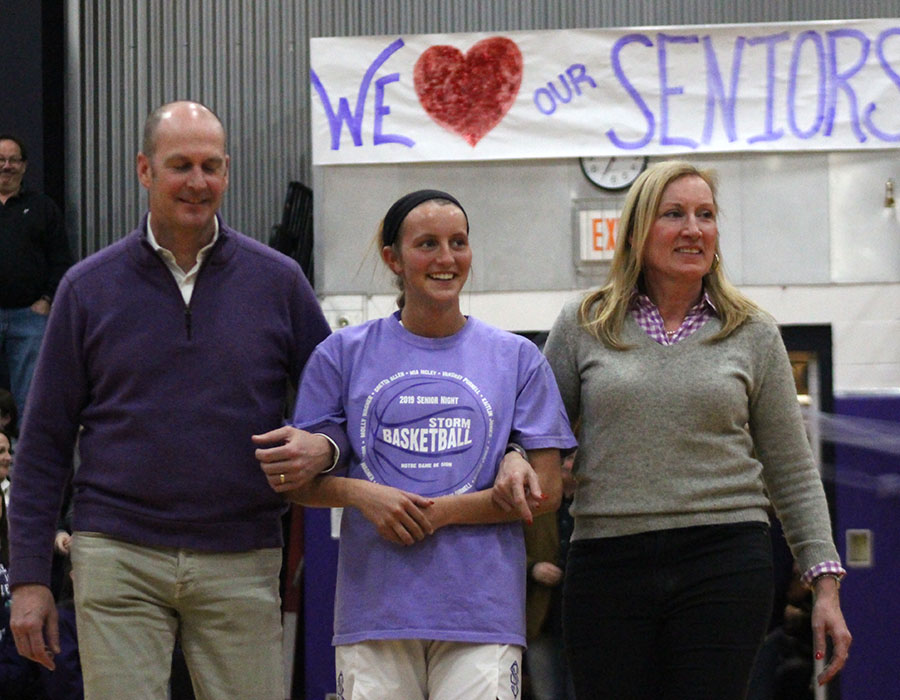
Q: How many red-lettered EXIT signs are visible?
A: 1